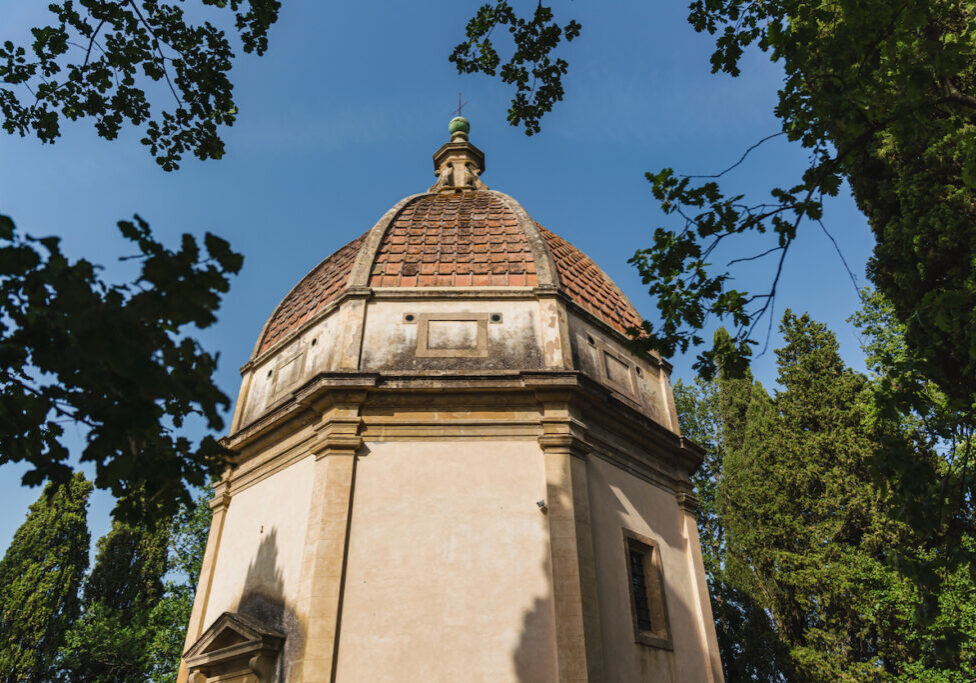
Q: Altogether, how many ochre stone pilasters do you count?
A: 4